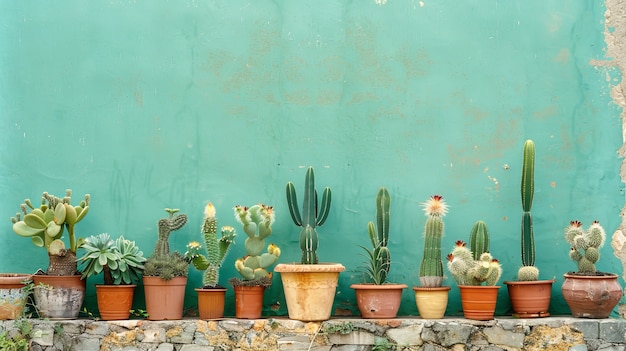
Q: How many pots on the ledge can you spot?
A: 12